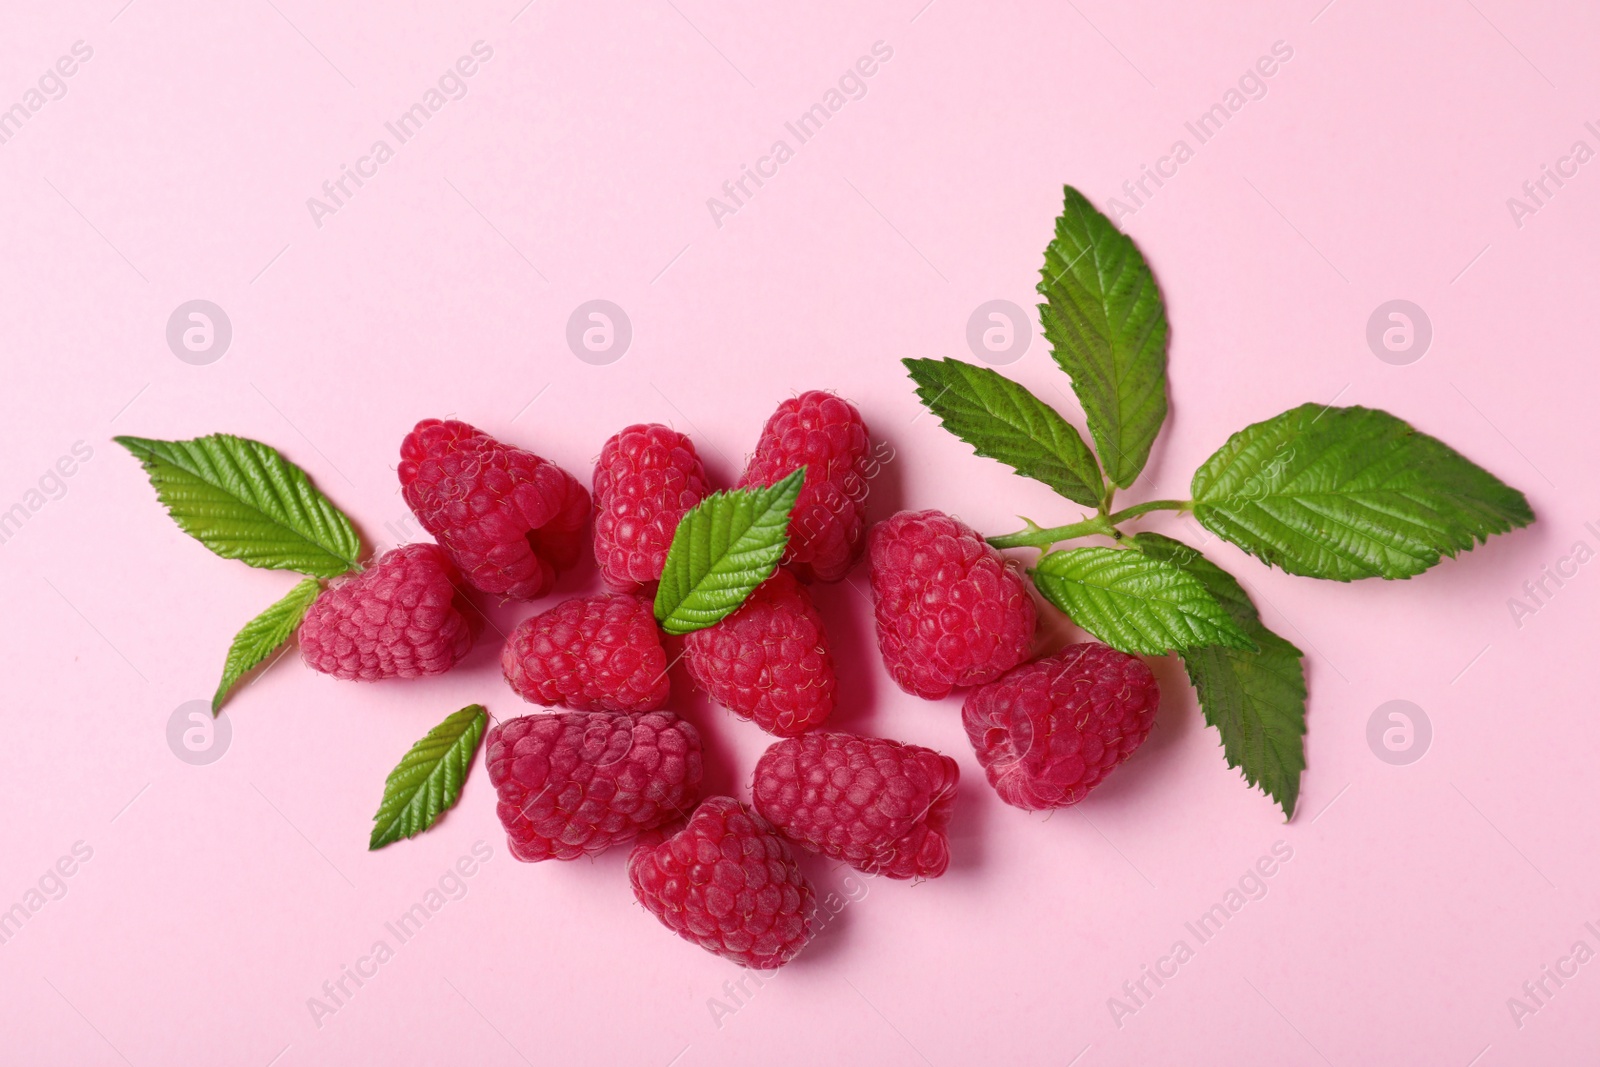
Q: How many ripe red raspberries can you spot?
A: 11